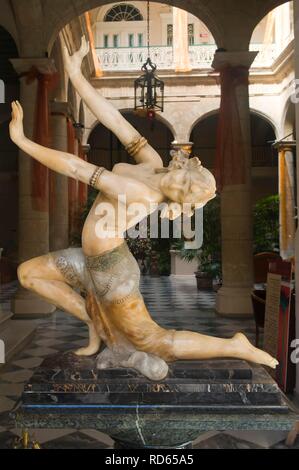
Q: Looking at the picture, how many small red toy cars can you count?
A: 0